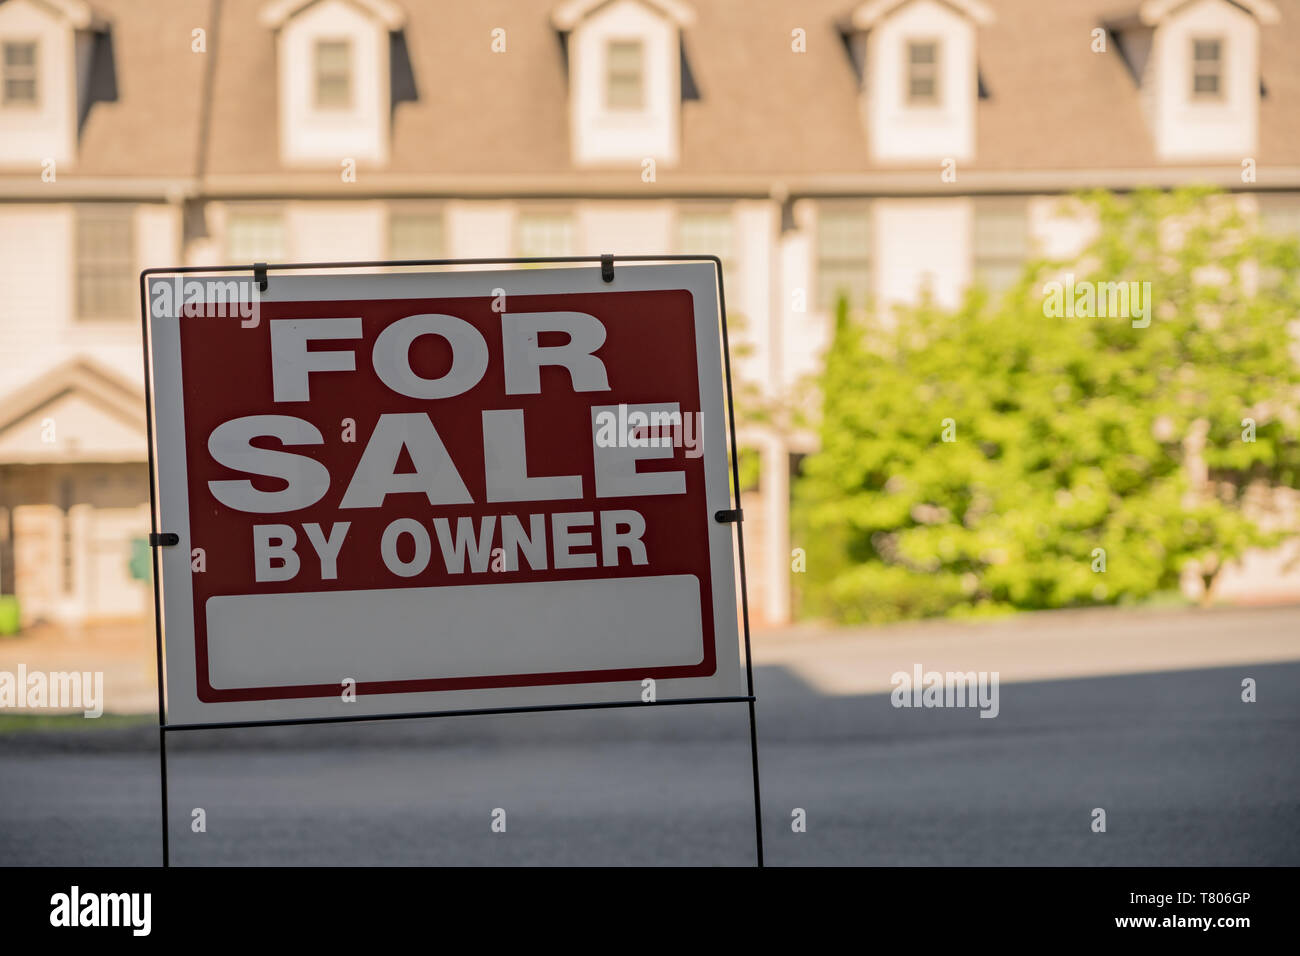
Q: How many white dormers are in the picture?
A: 5